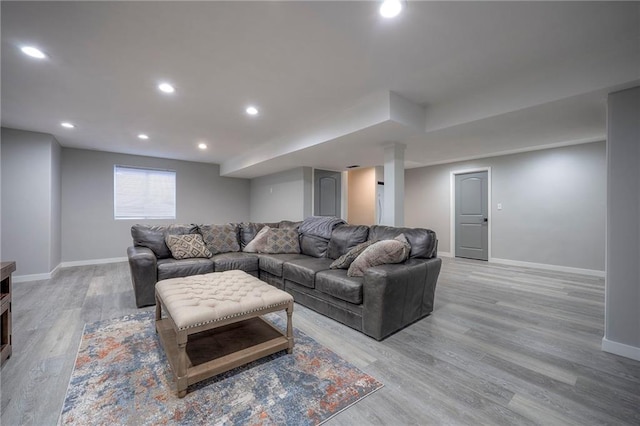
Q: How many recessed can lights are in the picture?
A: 7